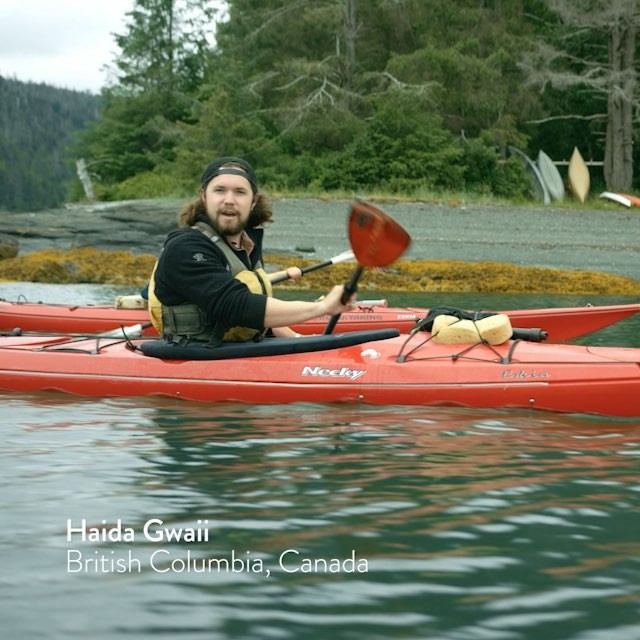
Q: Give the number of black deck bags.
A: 1